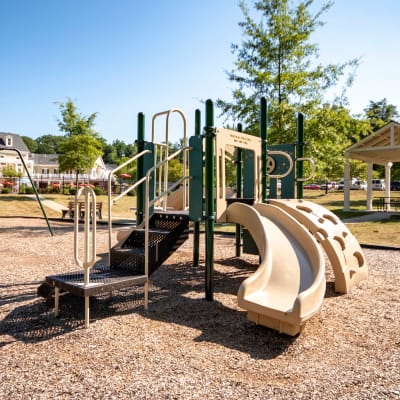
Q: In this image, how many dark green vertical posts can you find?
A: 6